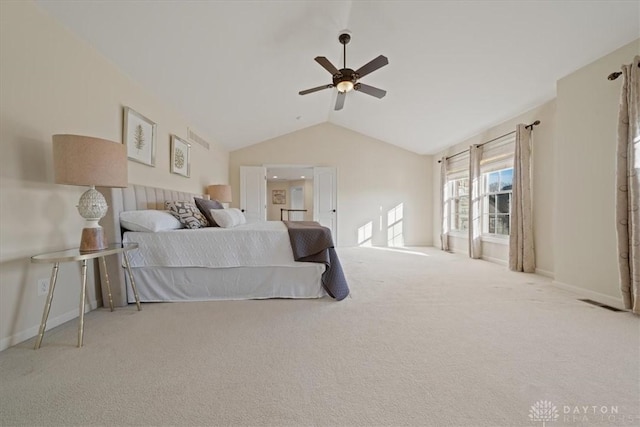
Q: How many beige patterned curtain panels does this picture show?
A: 4